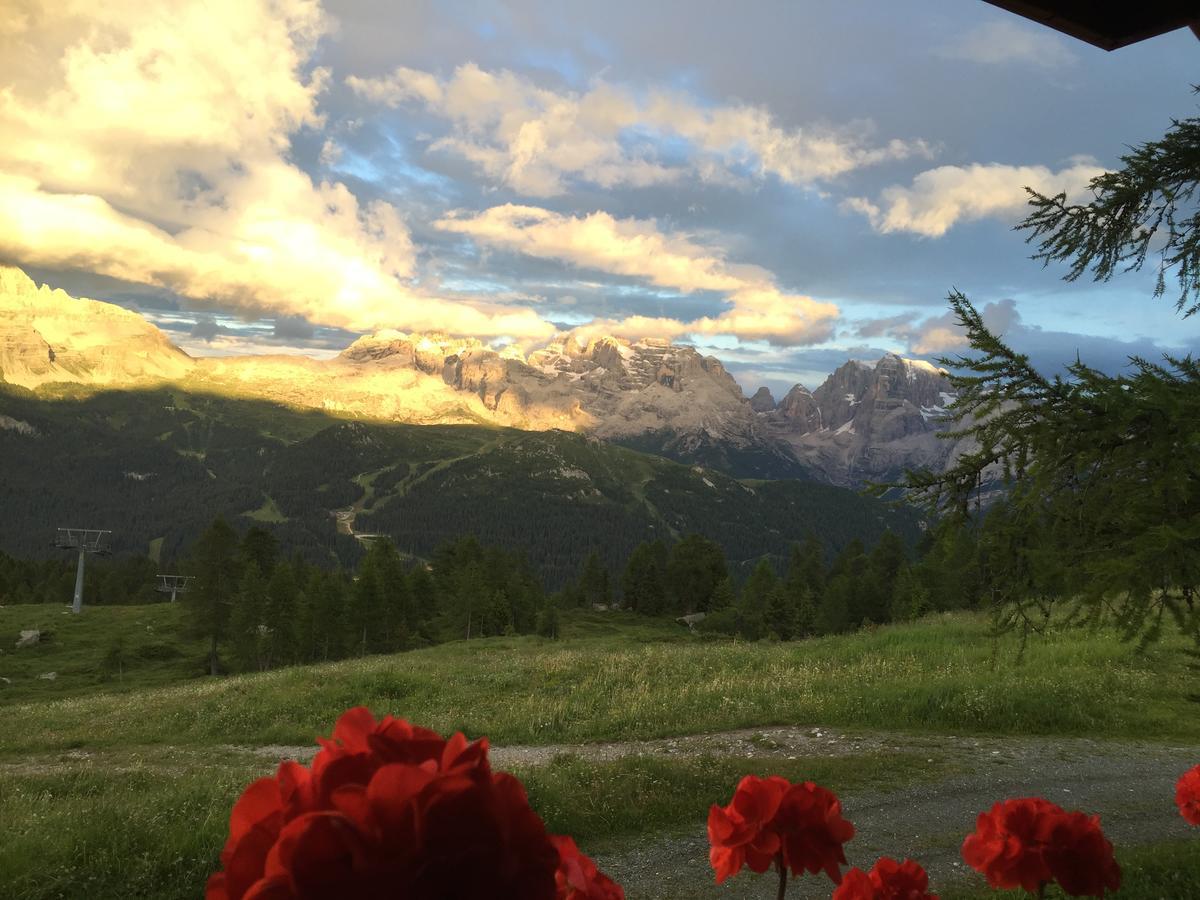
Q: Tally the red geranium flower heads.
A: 6